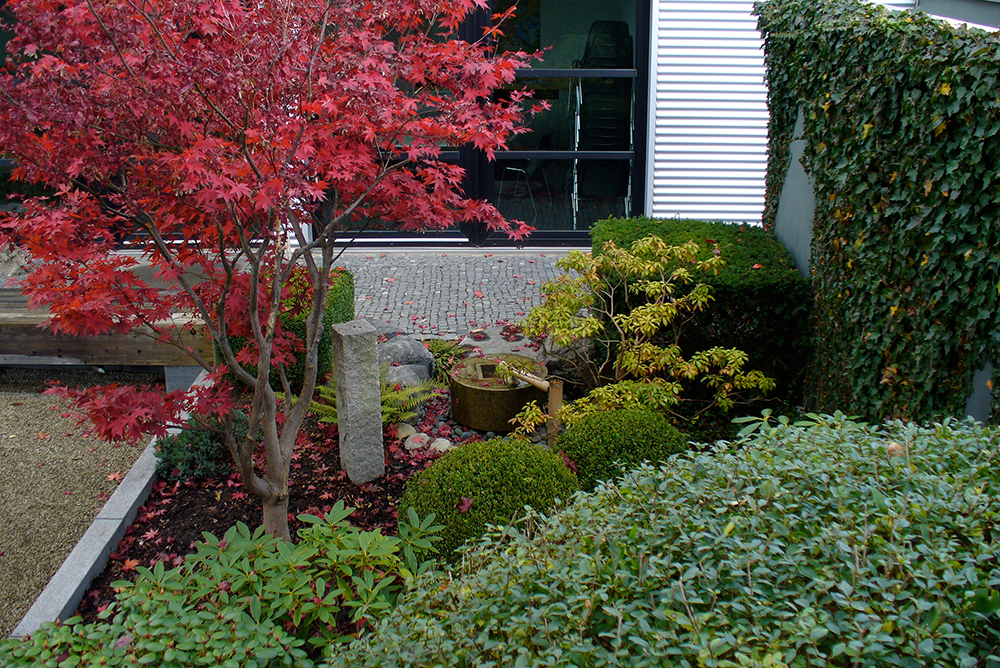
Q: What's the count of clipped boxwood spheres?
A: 2